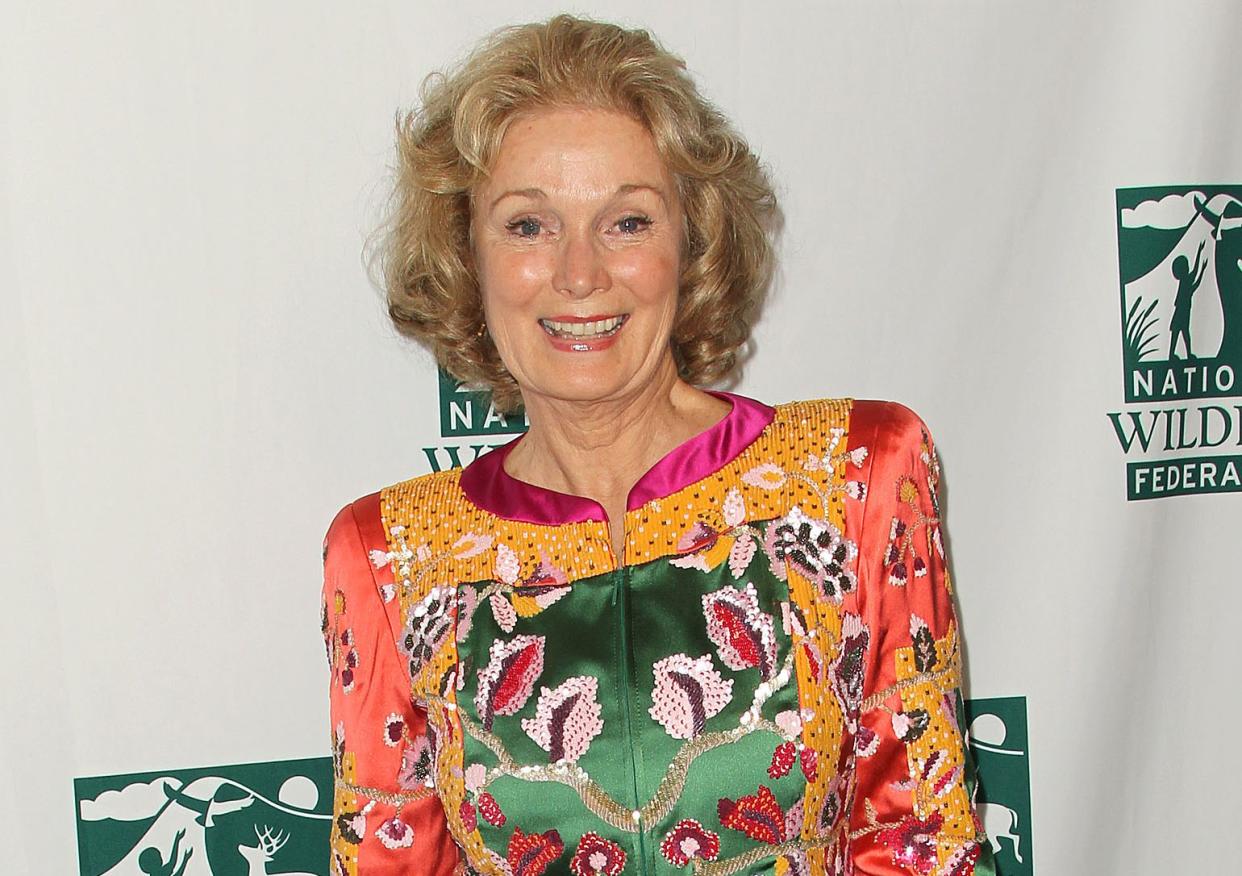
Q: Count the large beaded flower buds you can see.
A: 4